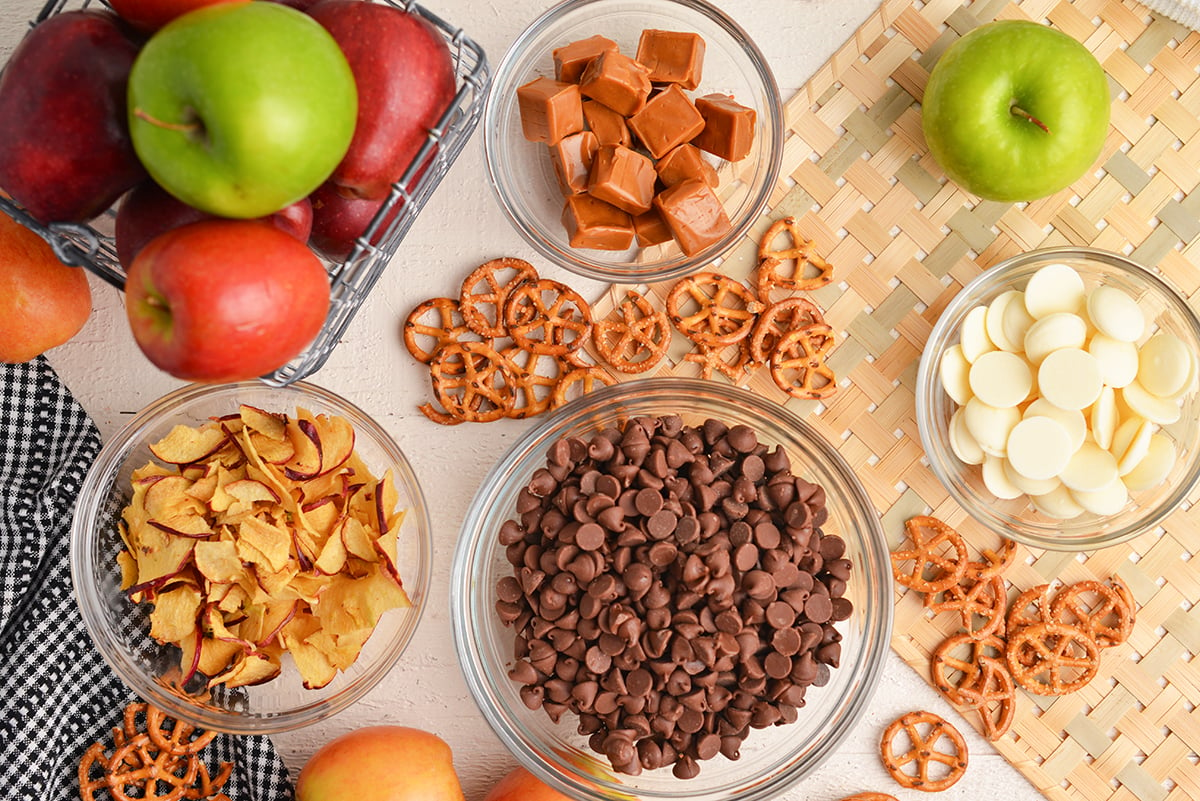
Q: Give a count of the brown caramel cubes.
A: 13